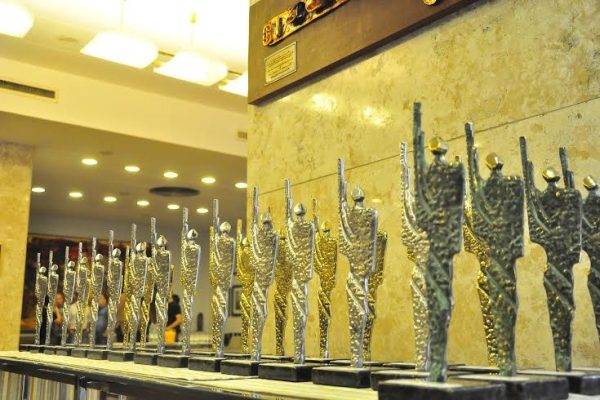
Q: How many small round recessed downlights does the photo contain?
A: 11